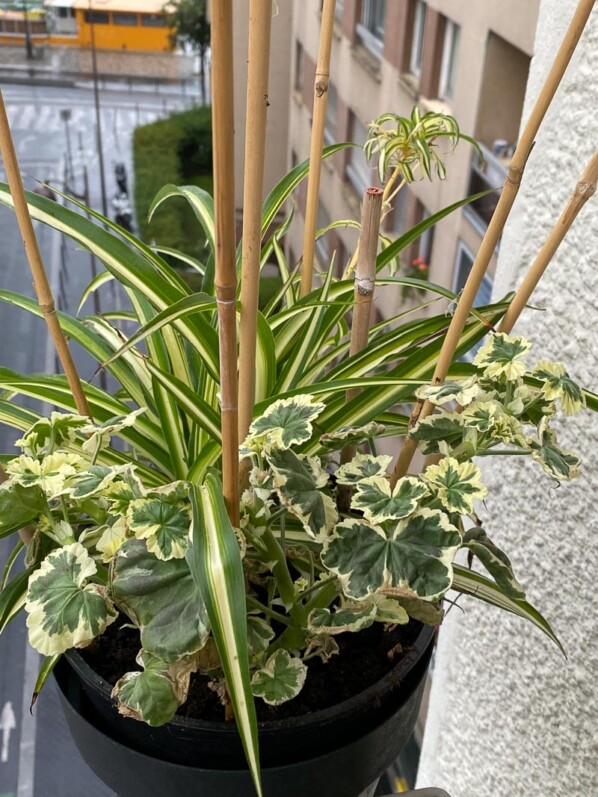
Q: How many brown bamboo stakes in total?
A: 7